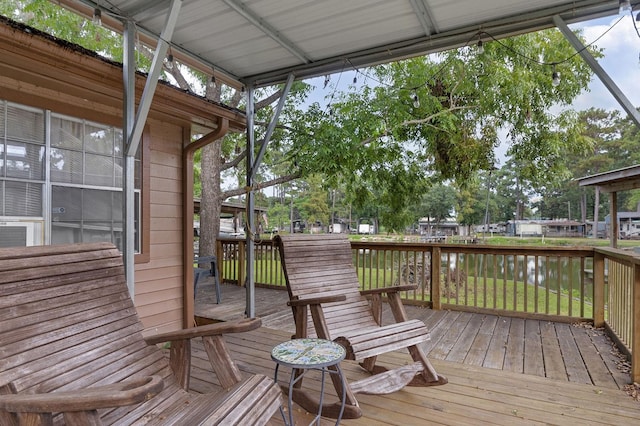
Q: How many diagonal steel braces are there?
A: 3